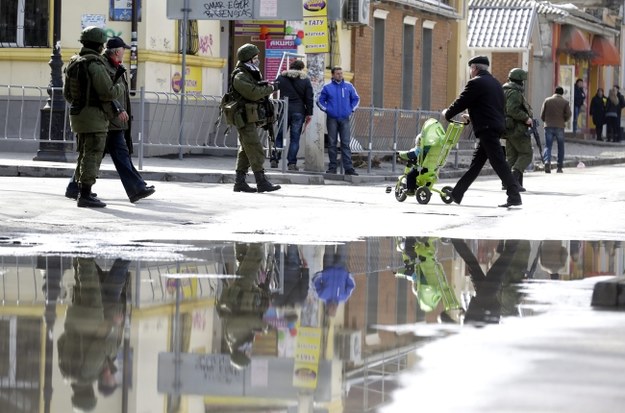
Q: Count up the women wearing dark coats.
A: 2